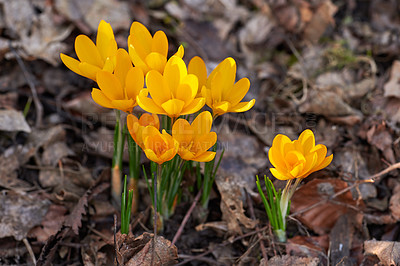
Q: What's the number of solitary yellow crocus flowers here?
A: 1